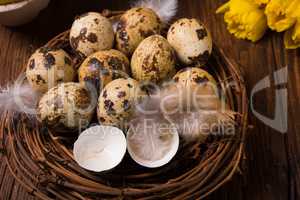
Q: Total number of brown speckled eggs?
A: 9